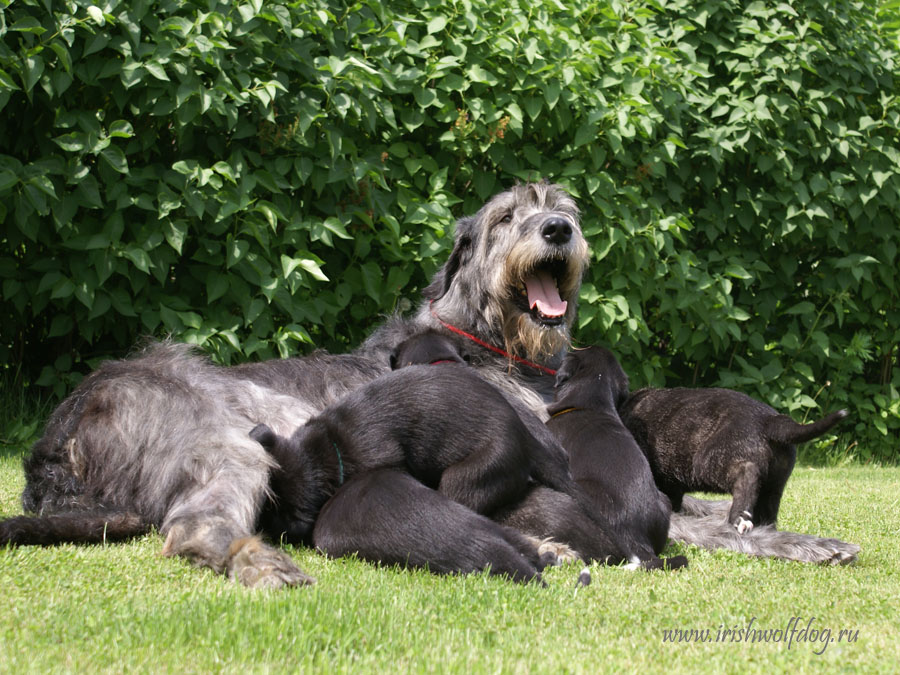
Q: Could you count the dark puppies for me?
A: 5